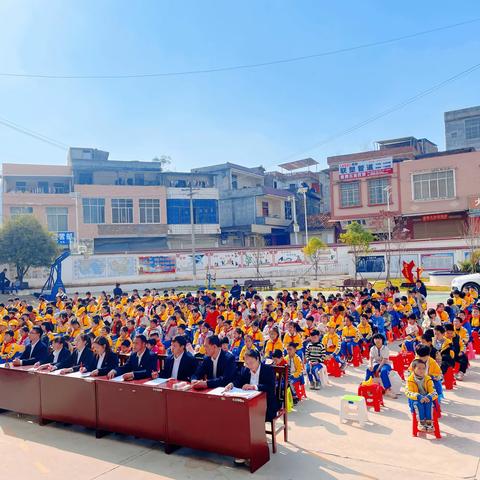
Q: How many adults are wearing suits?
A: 8